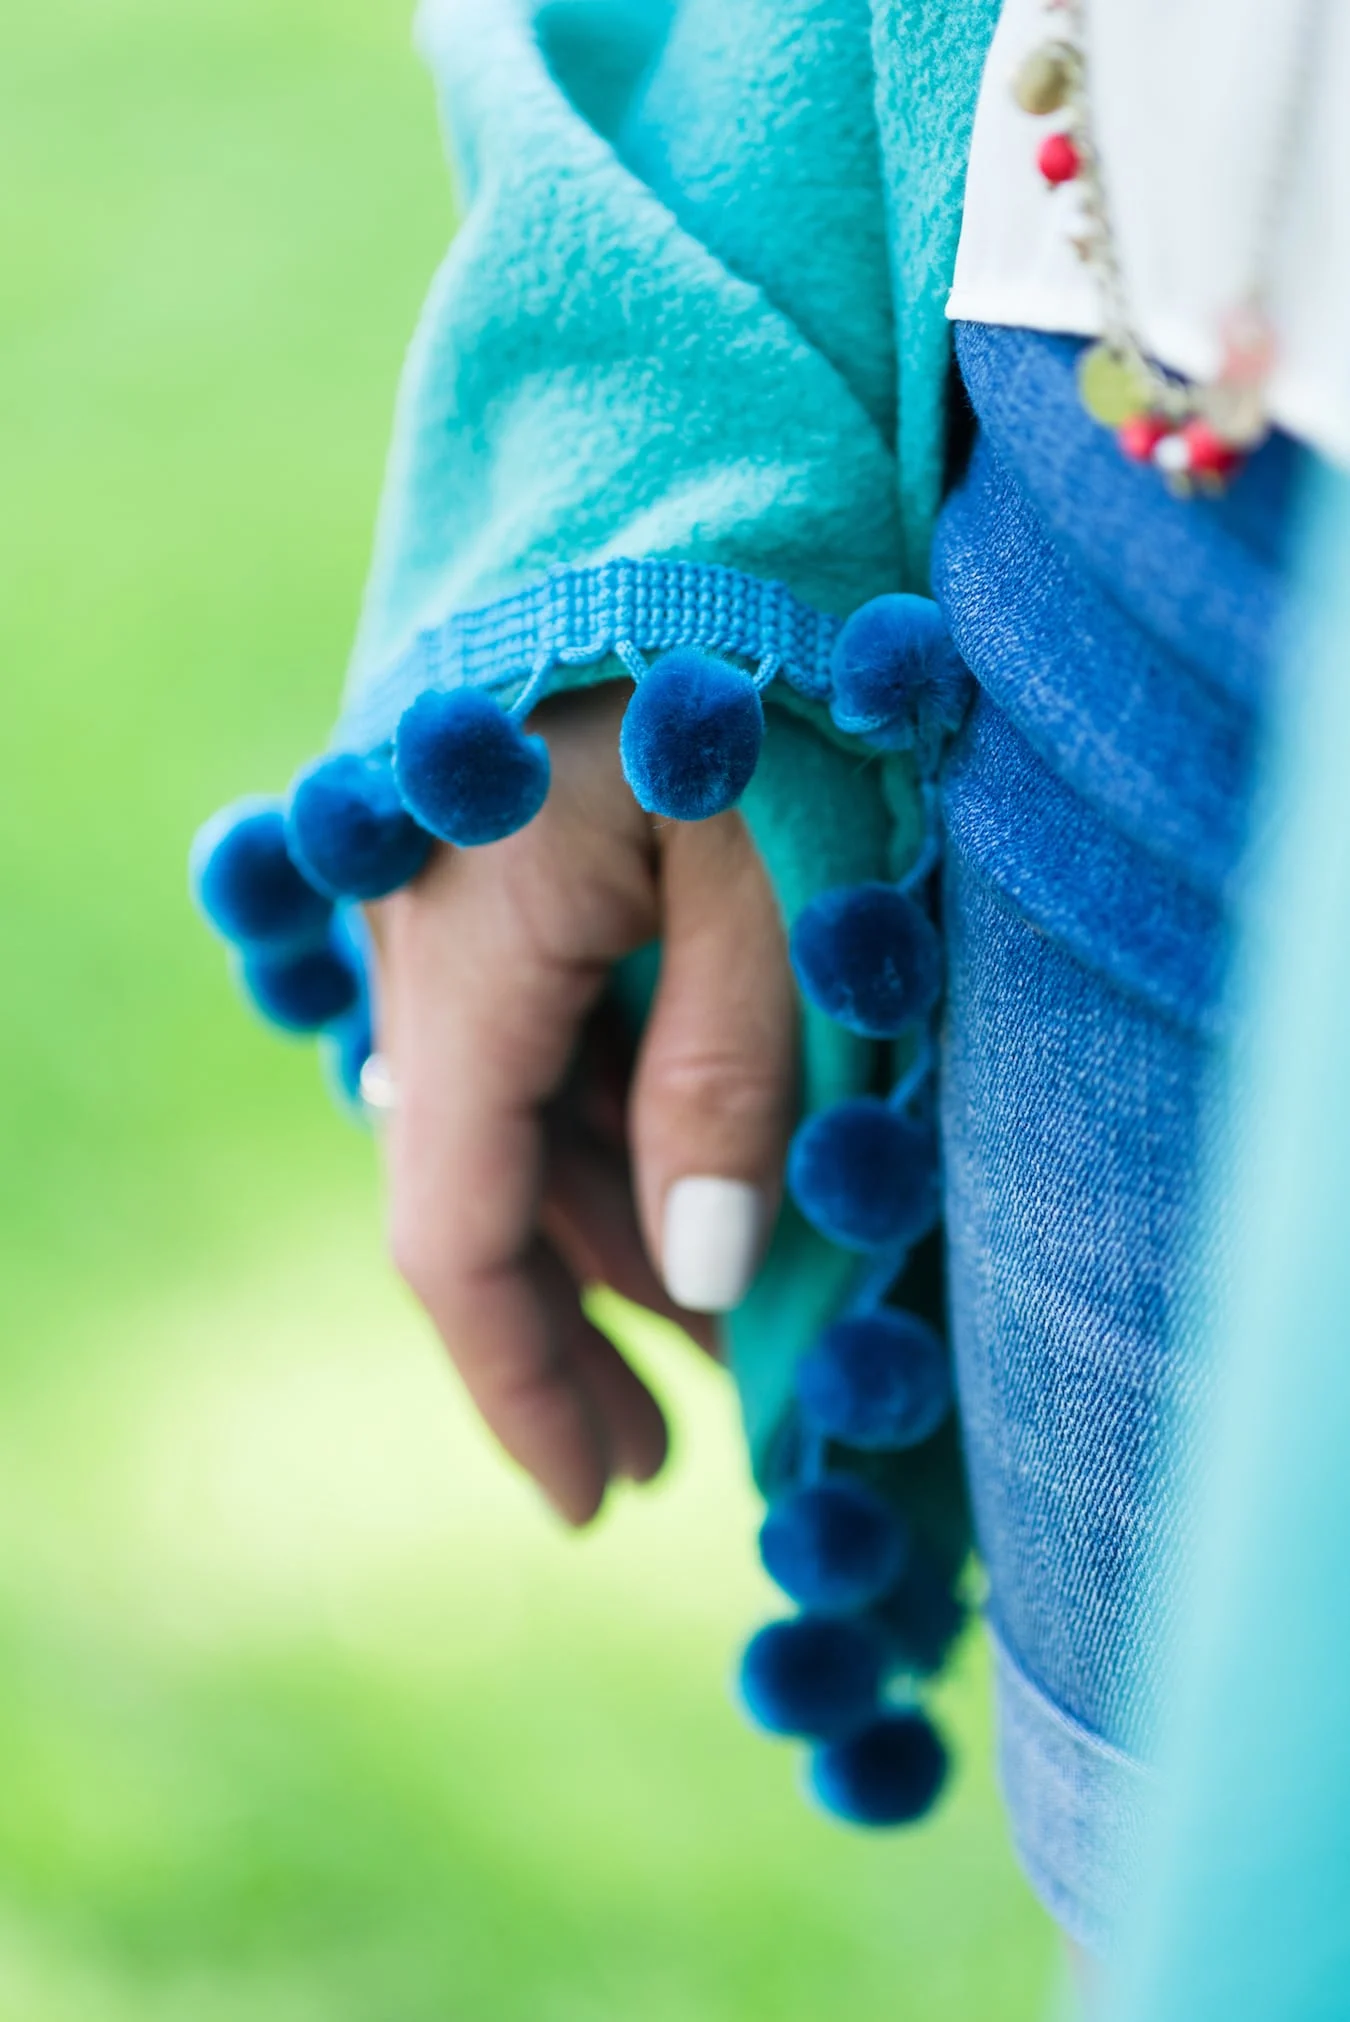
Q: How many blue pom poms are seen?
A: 13